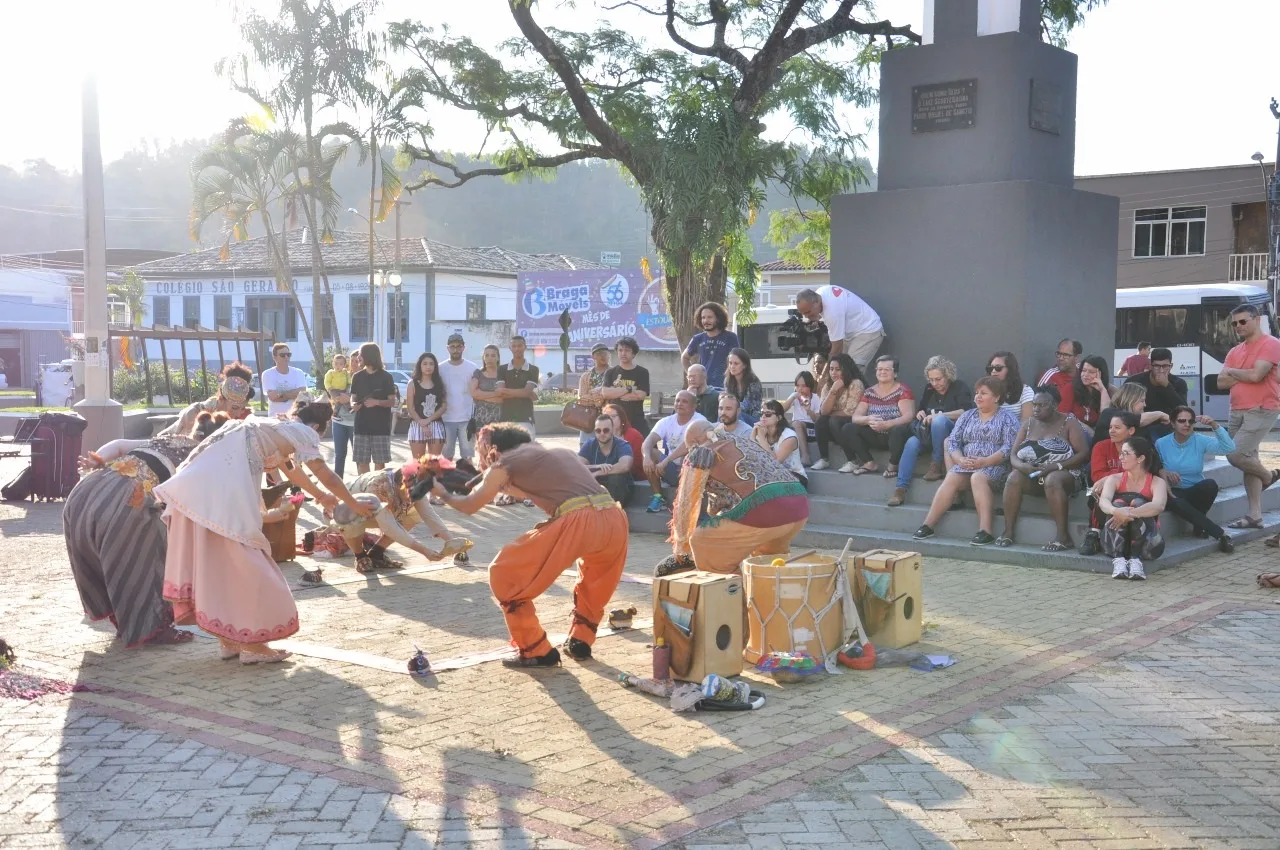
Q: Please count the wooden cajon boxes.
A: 2